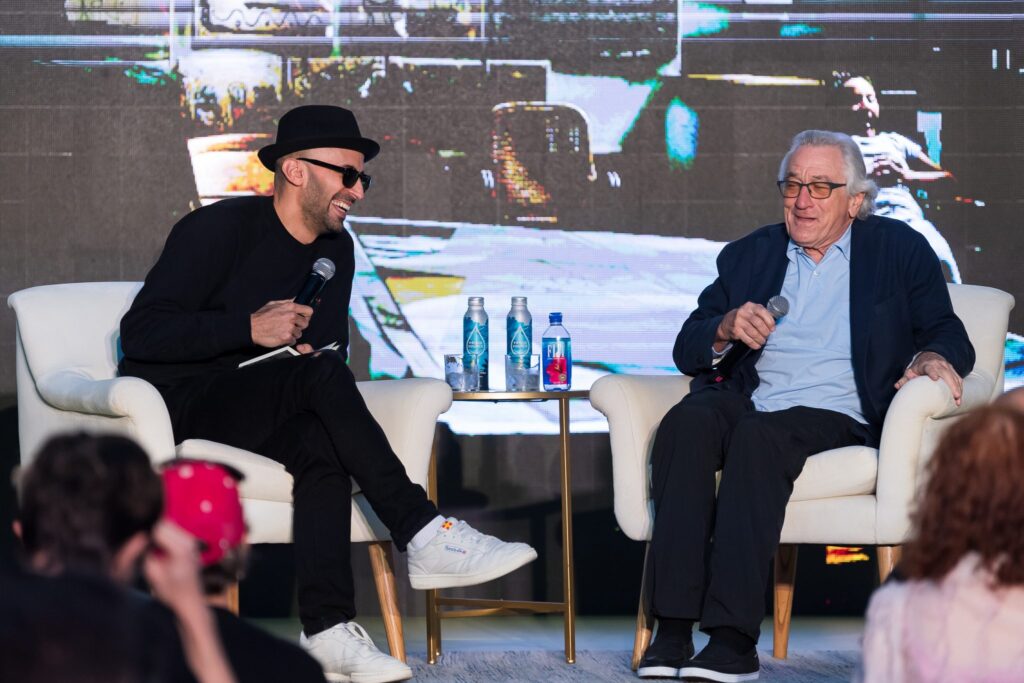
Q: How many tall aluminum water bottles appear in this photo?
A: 2